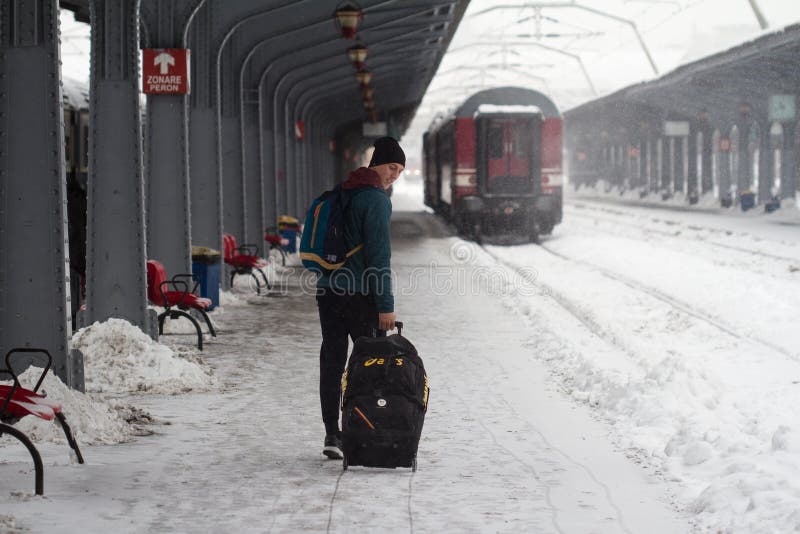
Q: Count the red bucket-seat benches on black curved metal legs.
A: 4